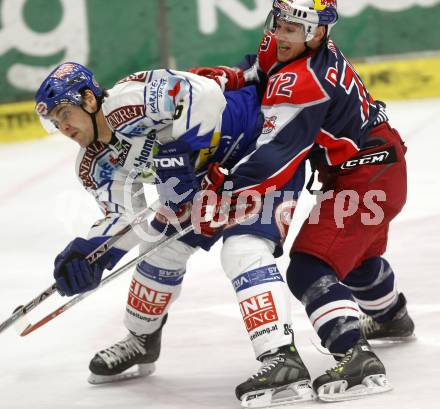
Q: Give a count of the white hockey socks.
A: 2